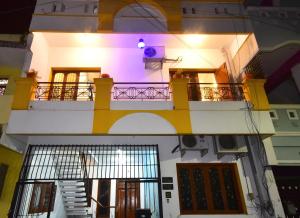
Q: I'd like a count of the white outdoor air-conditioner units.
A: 3